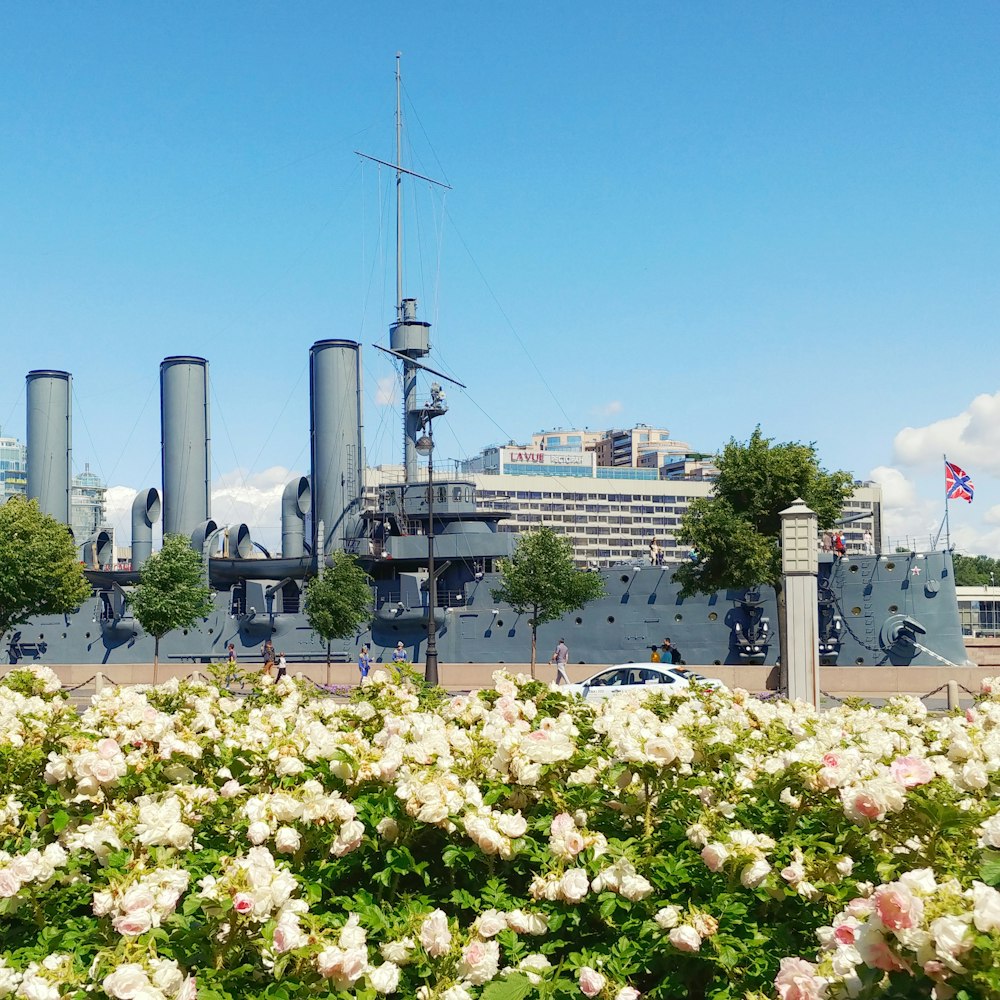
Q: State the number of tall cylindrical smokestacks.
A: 3